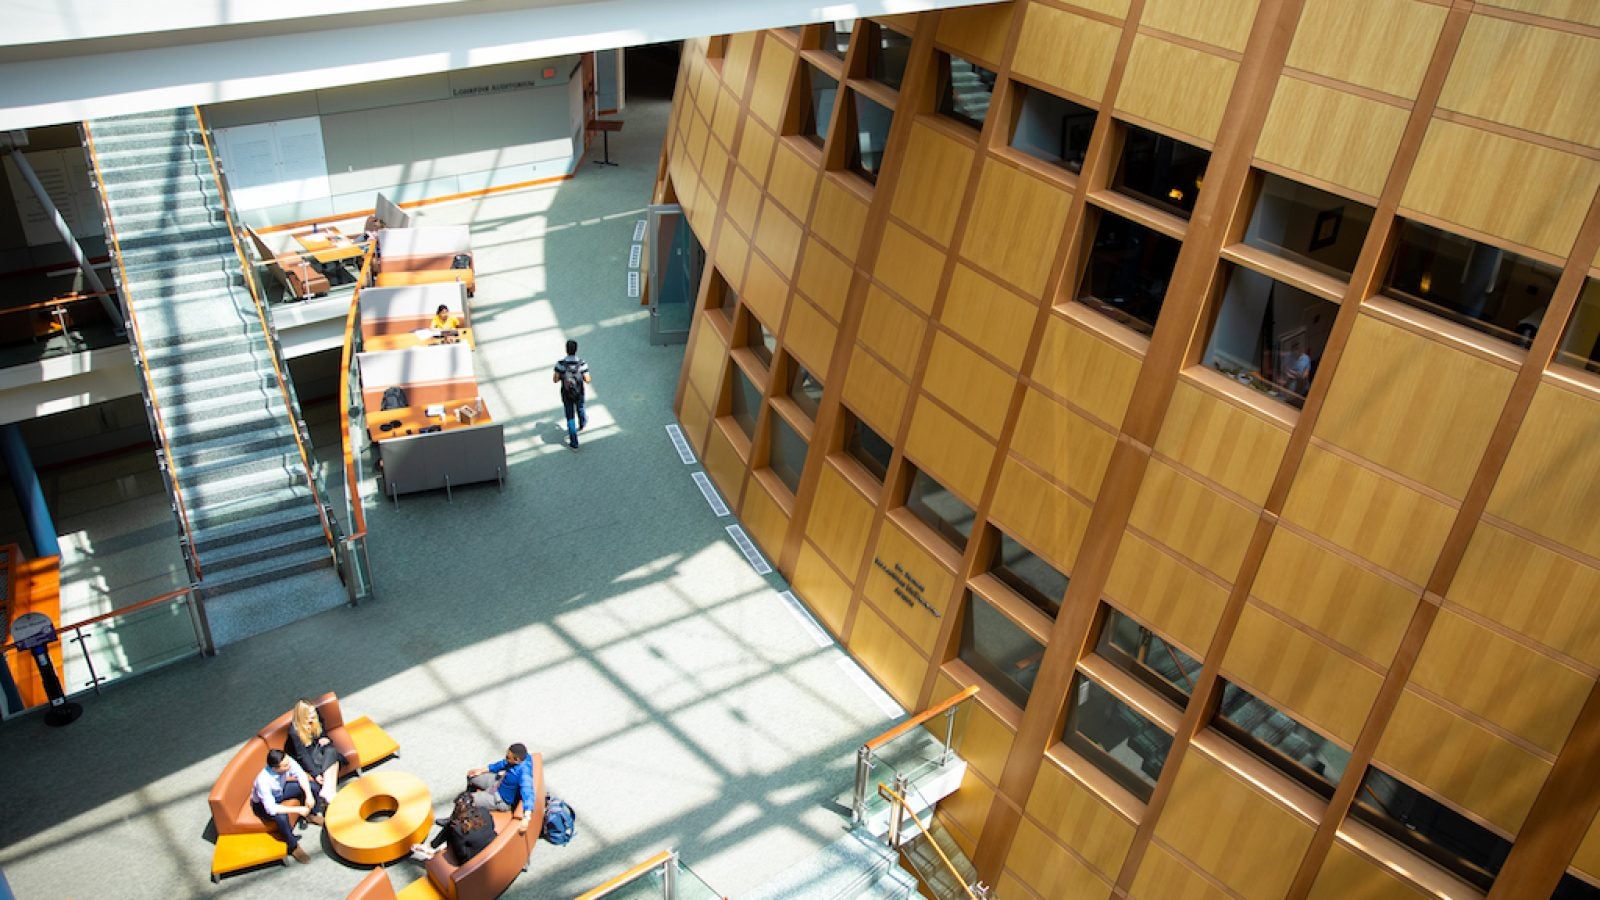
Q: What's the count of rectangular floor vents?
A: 8